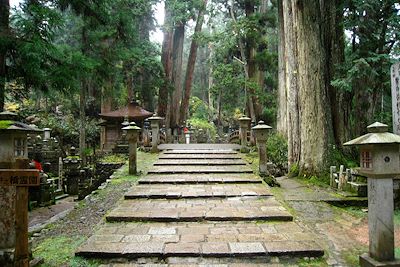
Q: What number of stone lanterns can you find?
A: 6